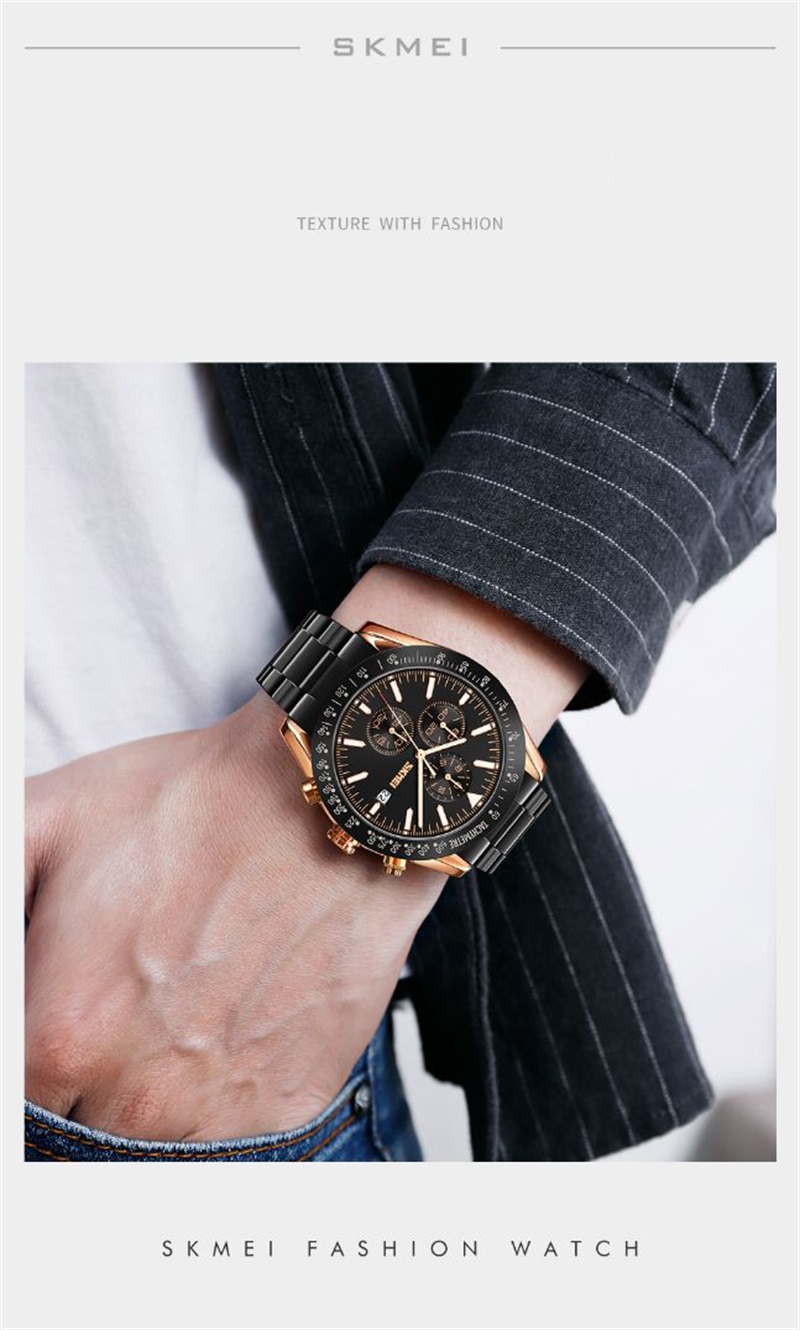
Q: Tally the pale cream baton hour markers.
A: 11